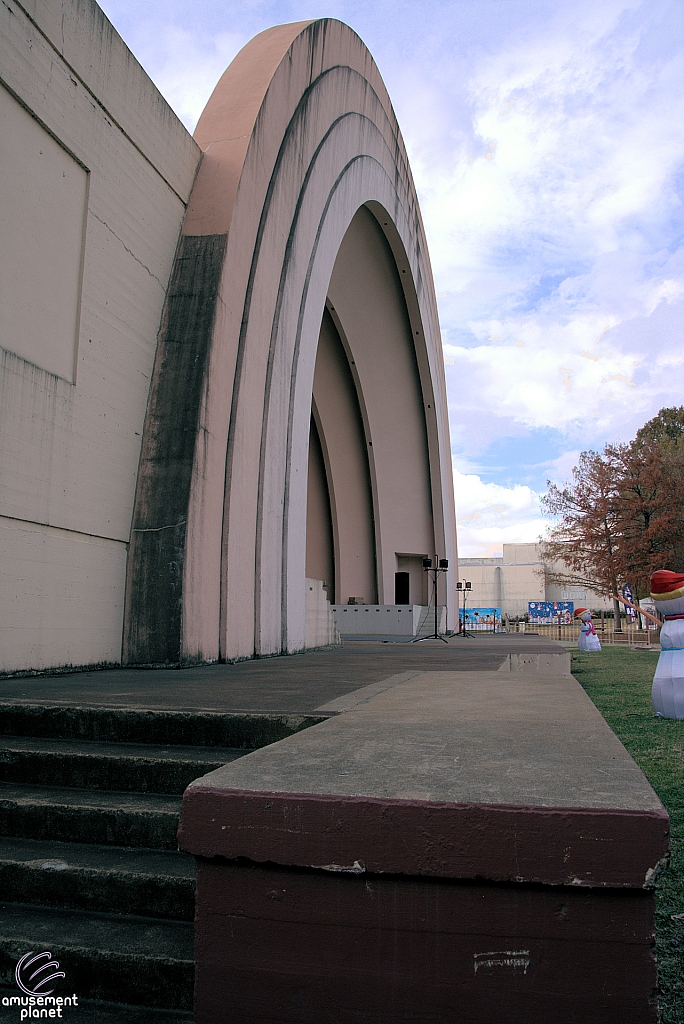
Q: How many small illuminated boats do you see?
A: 0